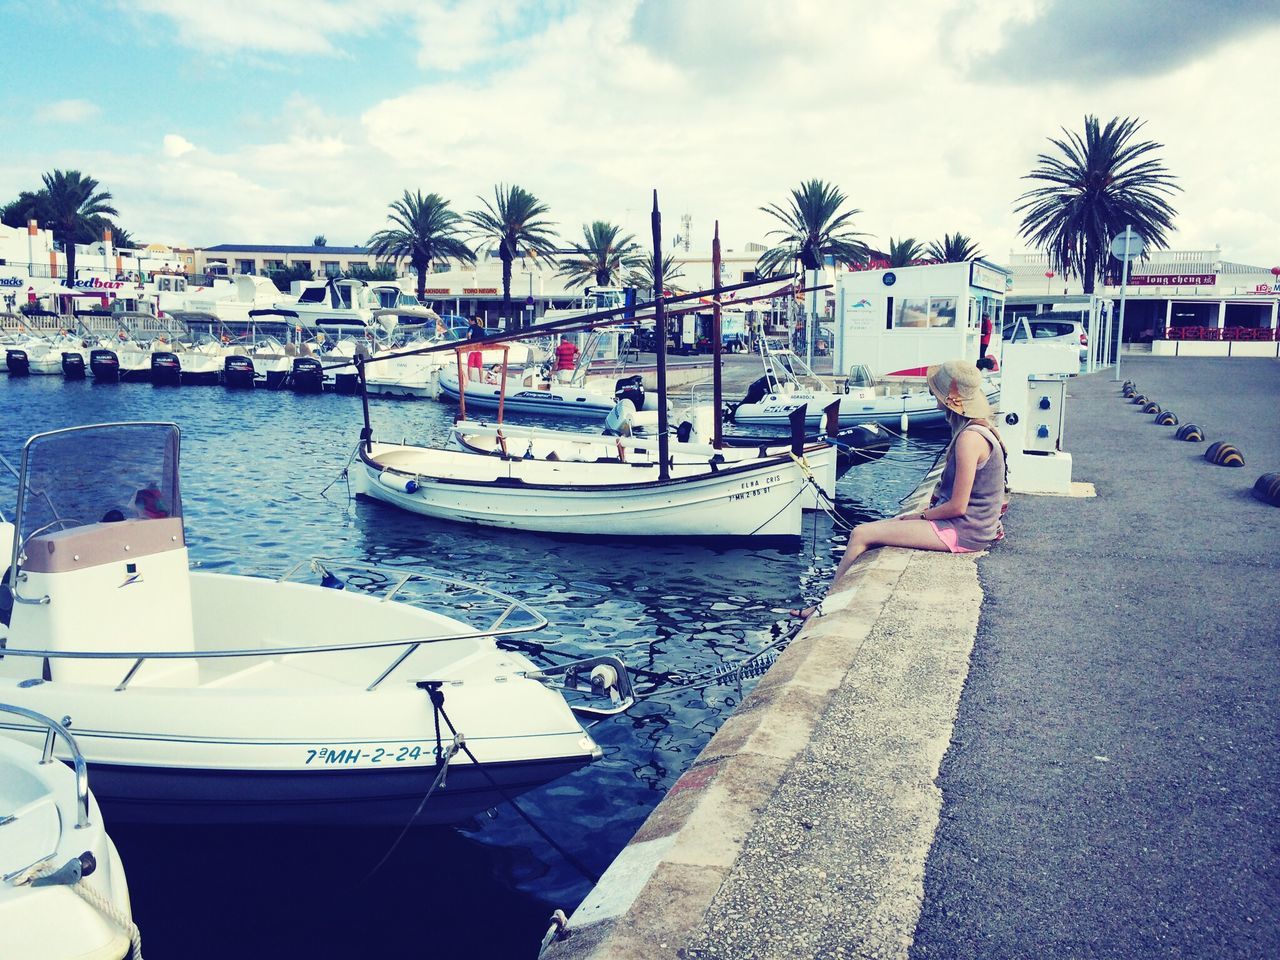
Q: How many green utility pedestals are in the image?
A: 0